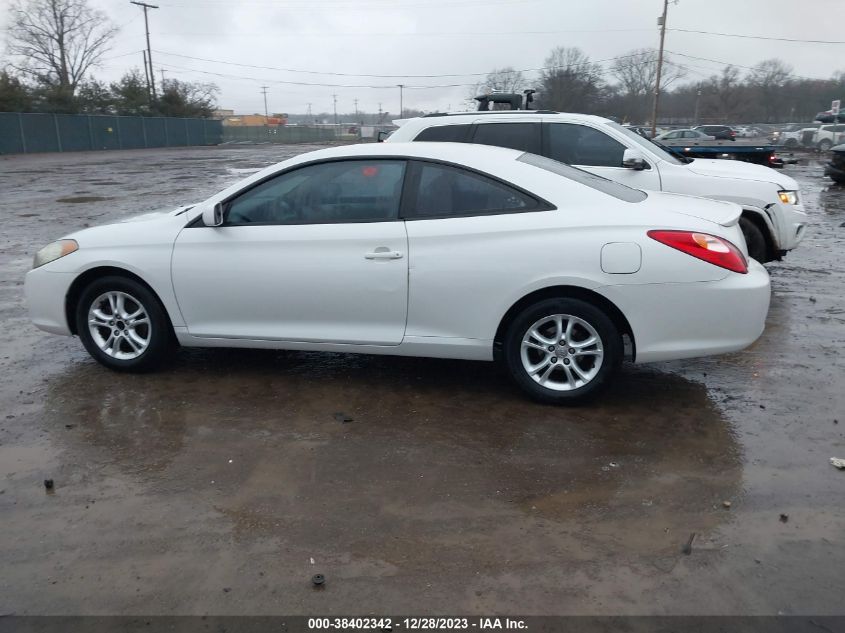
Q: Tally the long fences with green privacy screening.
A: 1